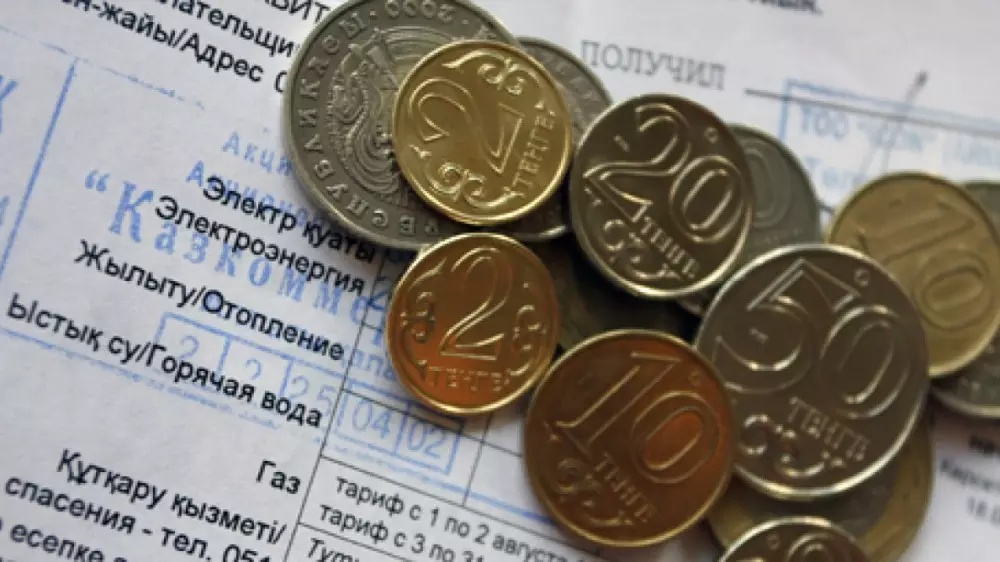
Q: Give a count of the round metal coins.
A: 13